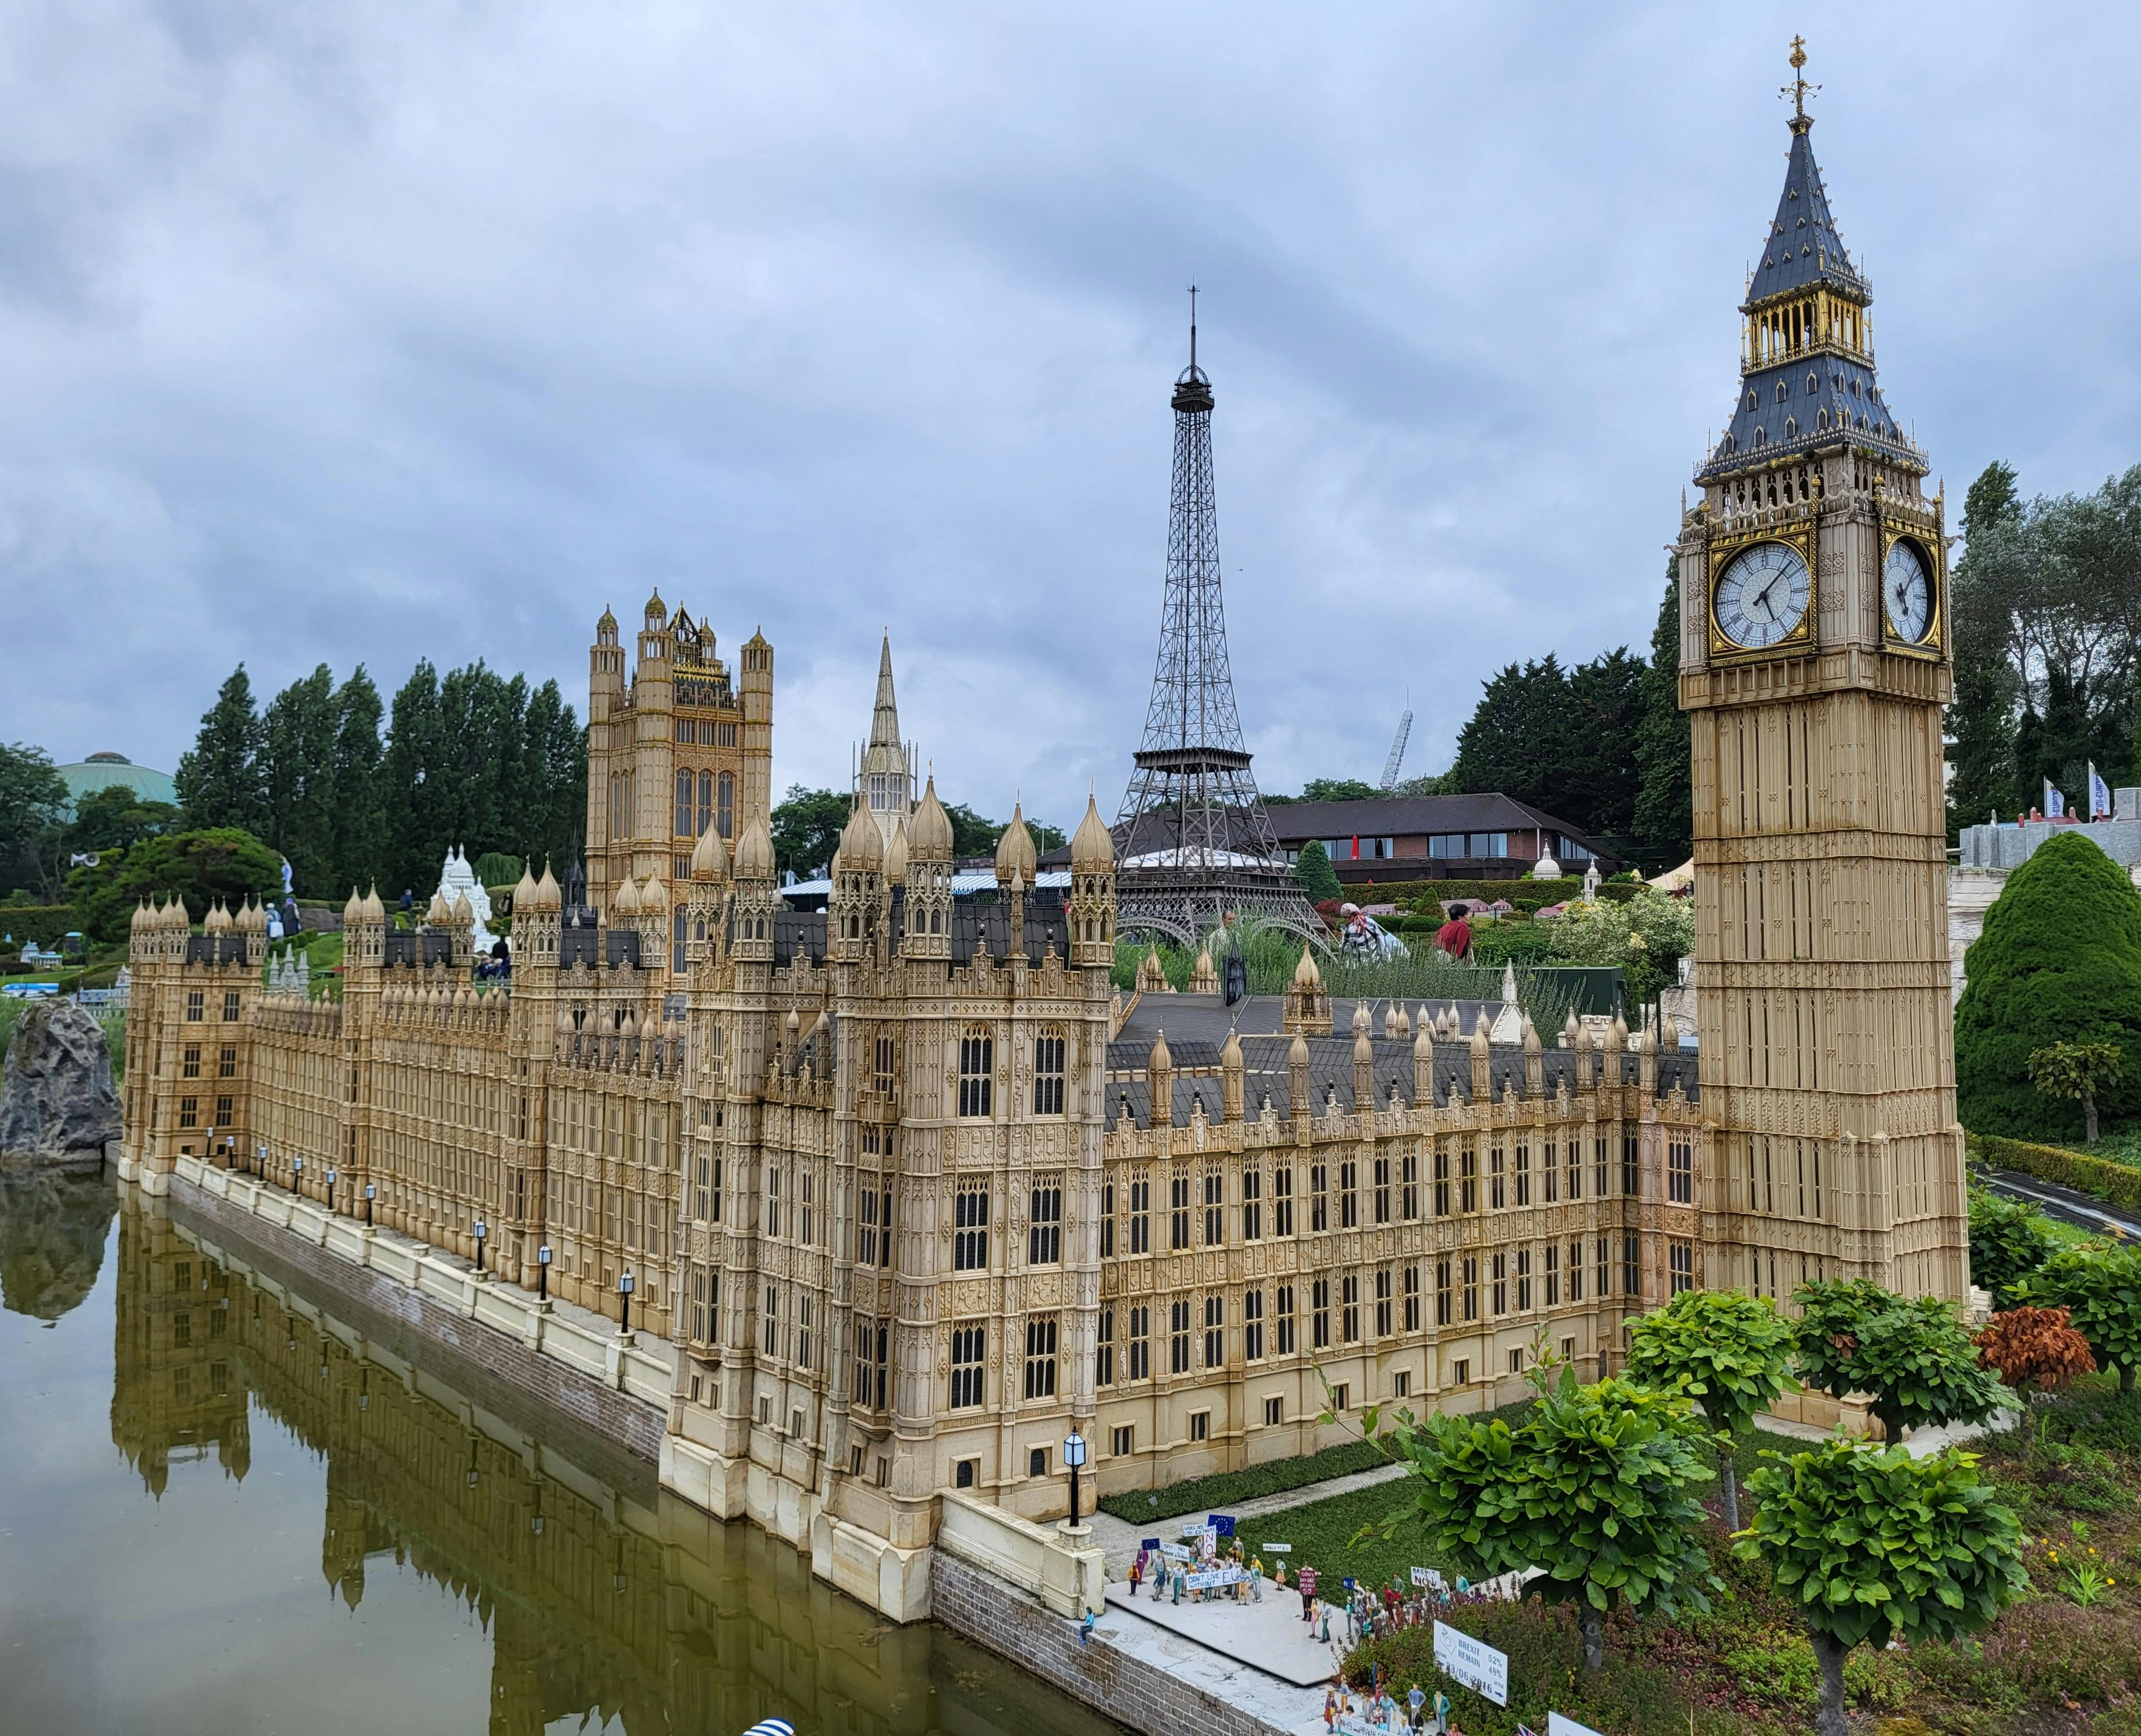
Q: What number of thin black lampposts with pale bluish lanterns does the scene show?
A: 10